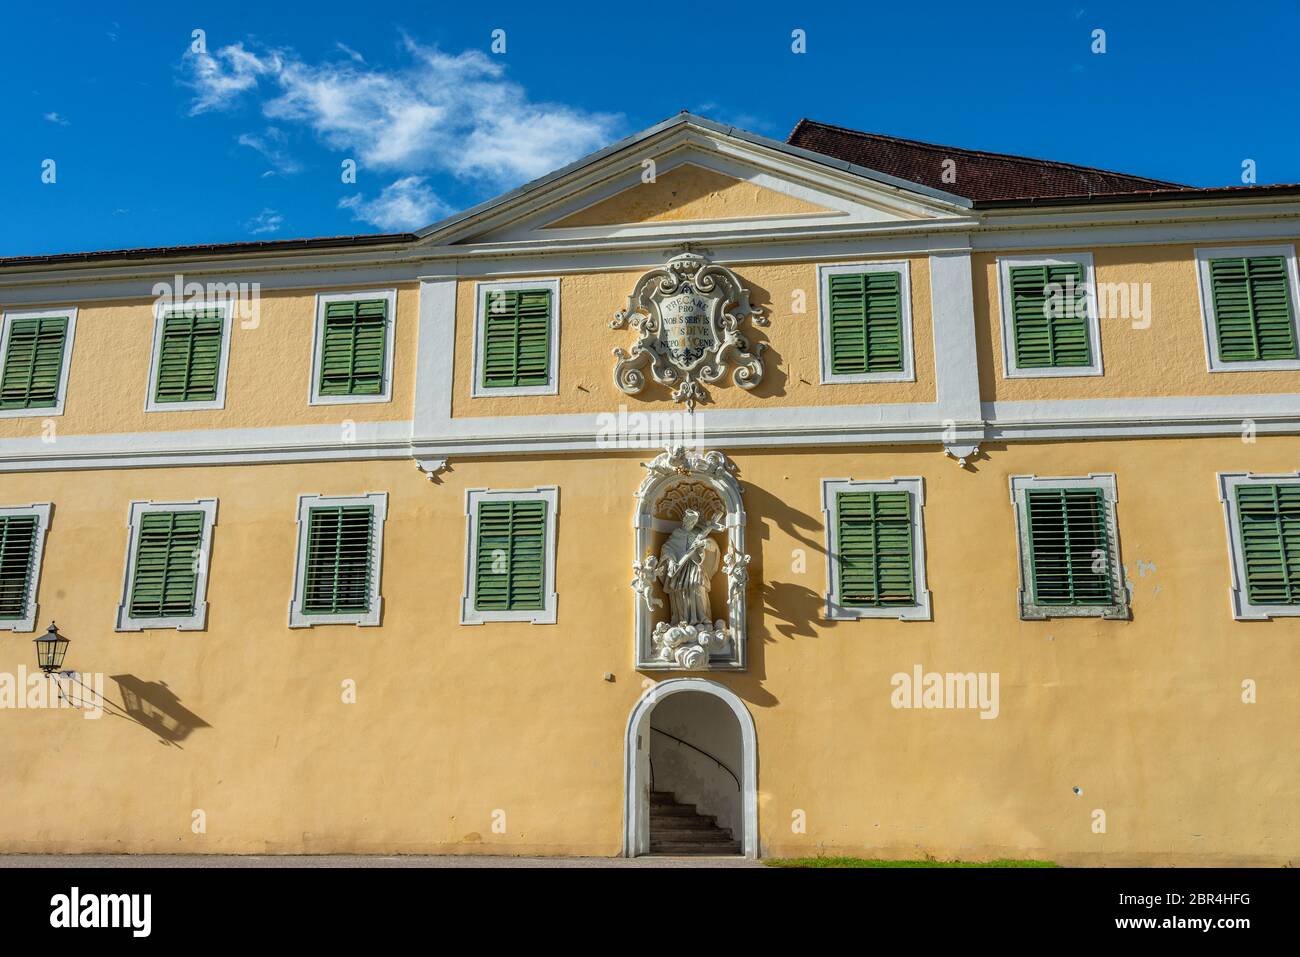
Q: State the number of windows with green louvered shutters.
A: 14